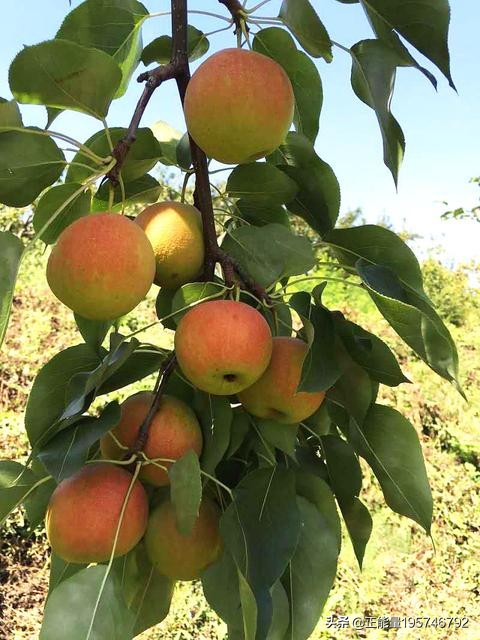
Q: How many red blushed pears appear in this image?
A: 8